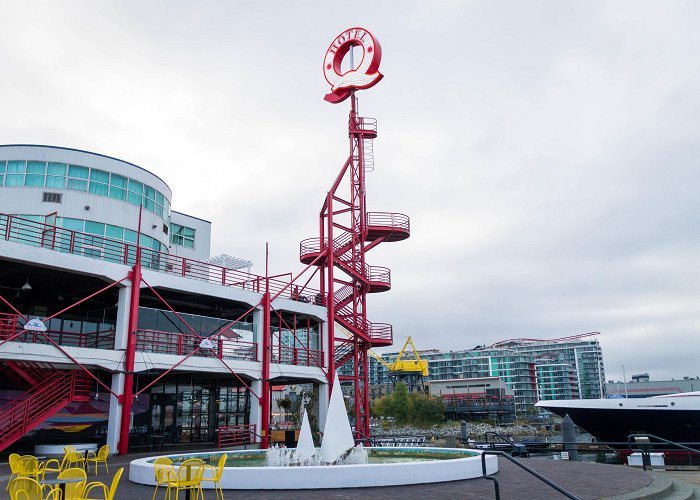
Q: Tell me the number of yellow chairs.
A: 11